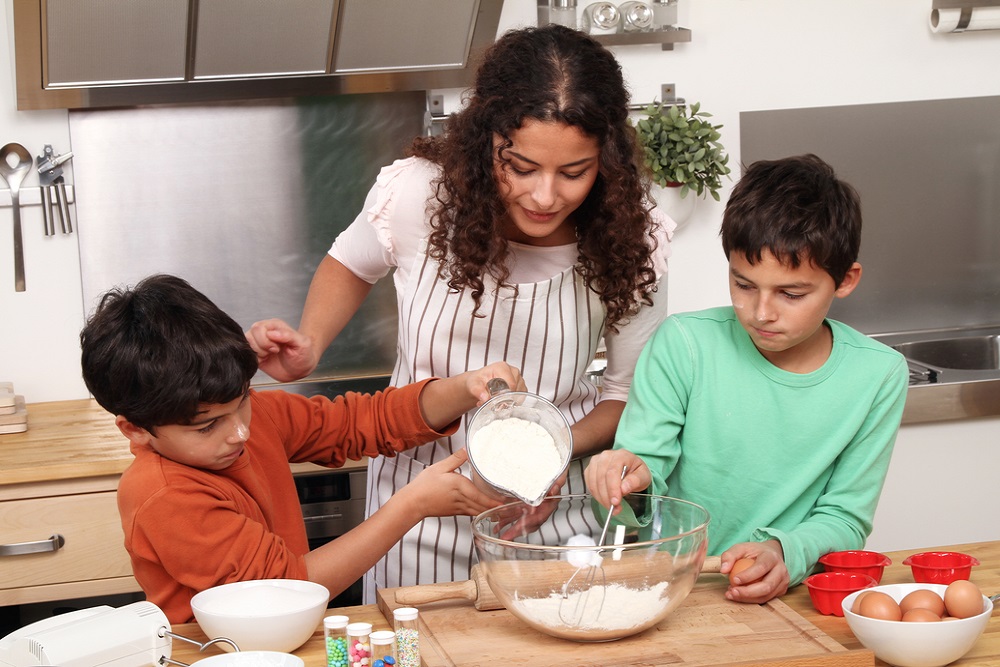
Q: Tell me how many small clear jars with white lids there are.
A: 4